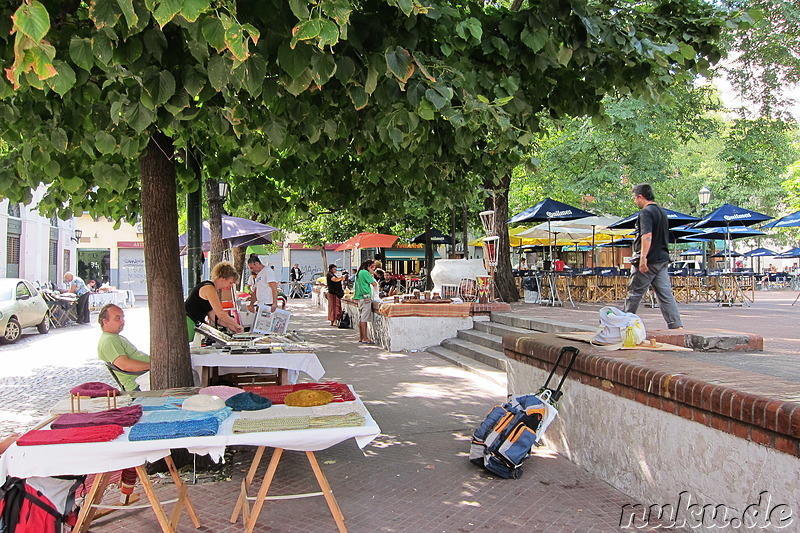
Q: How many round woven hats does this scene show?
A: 5